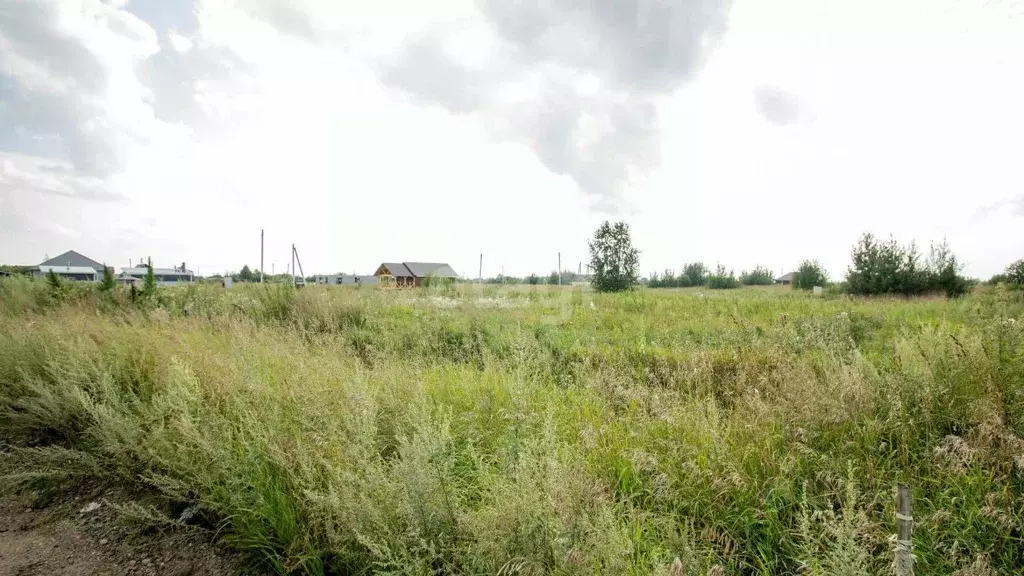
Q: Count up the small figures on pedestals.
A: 0